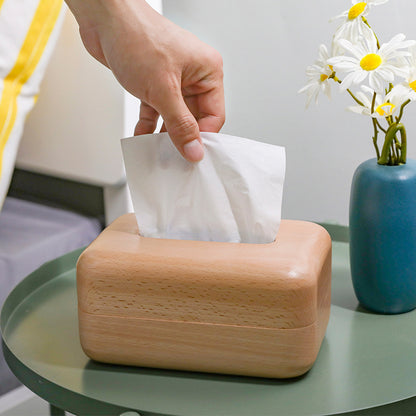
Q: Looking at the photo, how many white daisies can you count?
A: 5